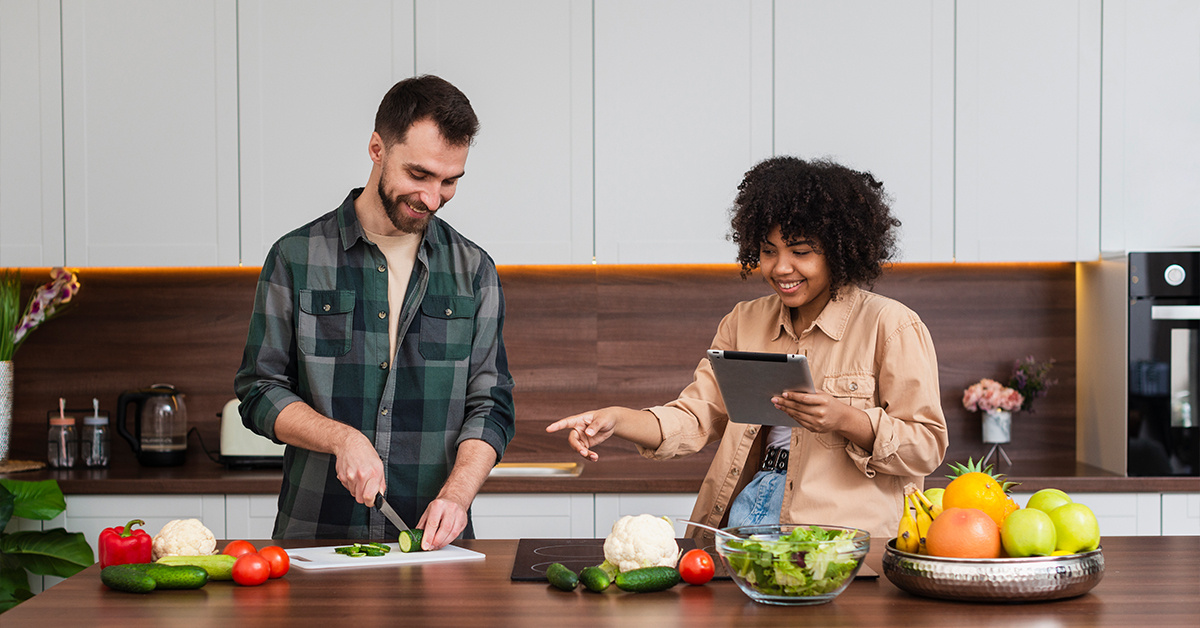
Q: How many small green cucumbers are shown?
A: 5